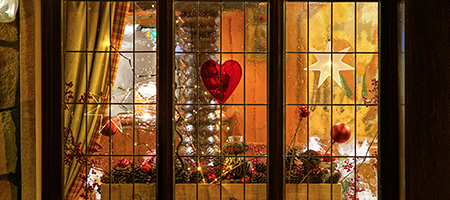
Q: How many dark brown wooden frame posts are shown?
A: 4